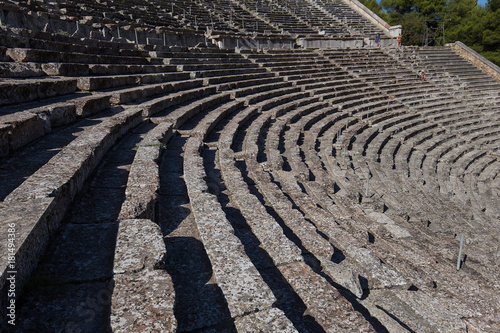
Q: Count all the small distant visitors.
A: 3